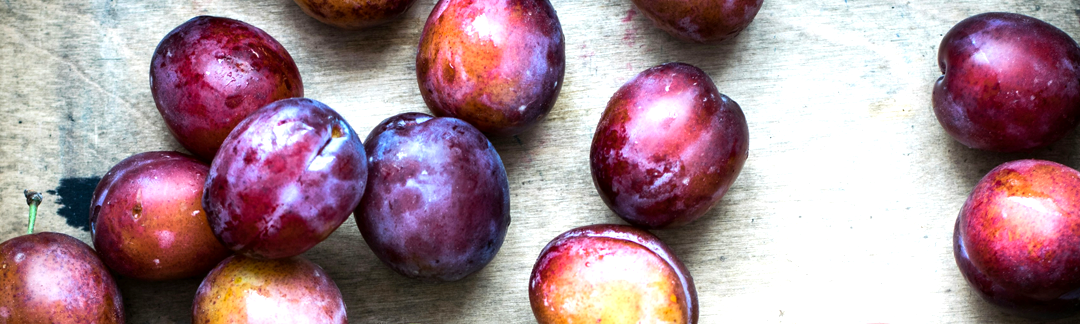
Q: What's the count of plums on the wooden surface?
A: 13